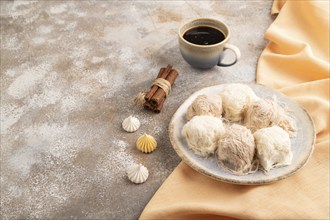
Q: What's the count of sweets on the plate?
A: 6